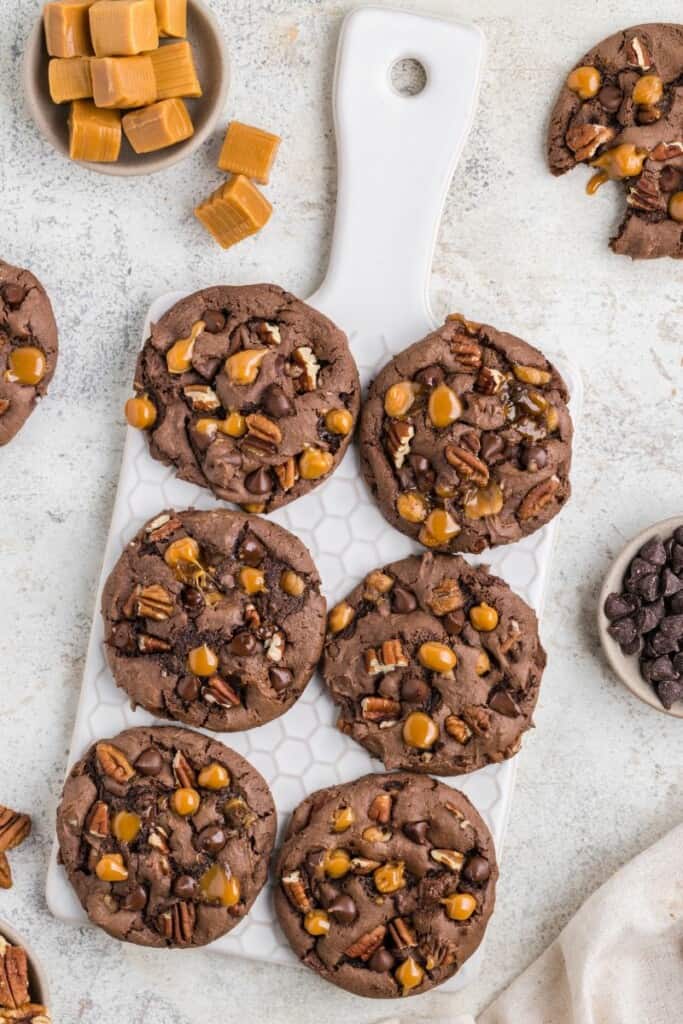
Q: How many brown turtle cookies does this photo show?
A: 8